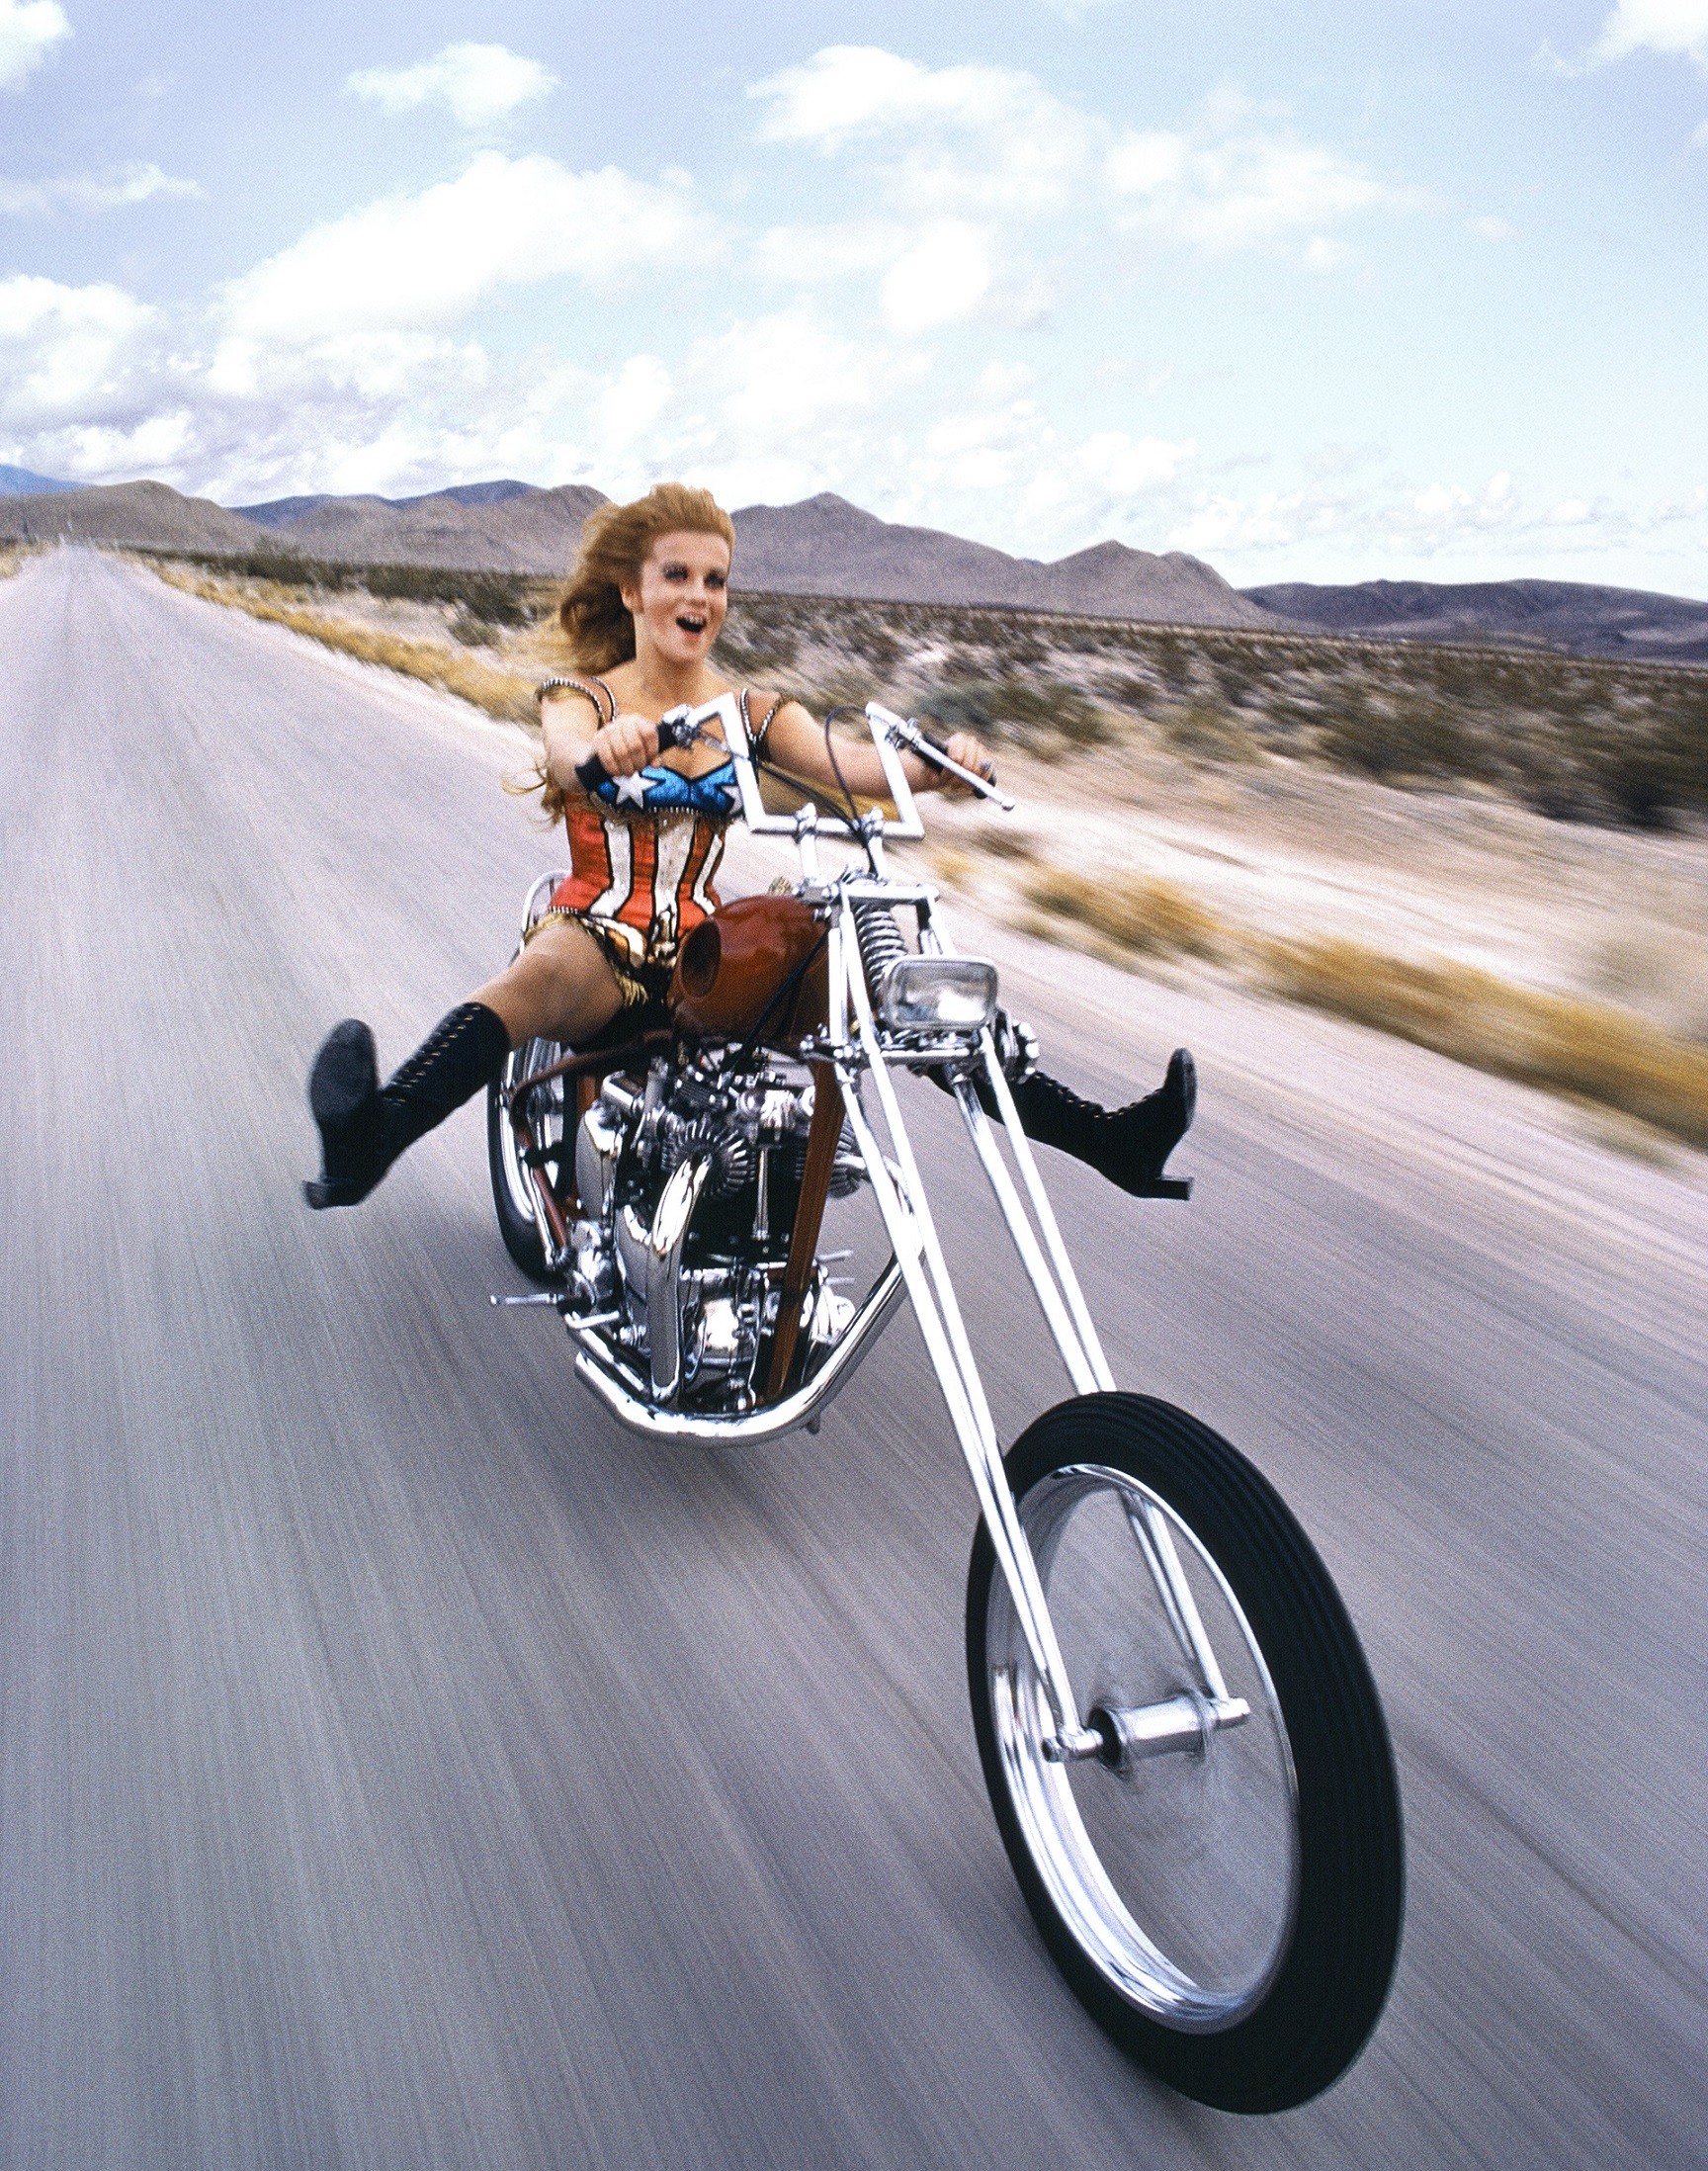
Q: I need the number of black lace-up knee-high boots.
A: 2